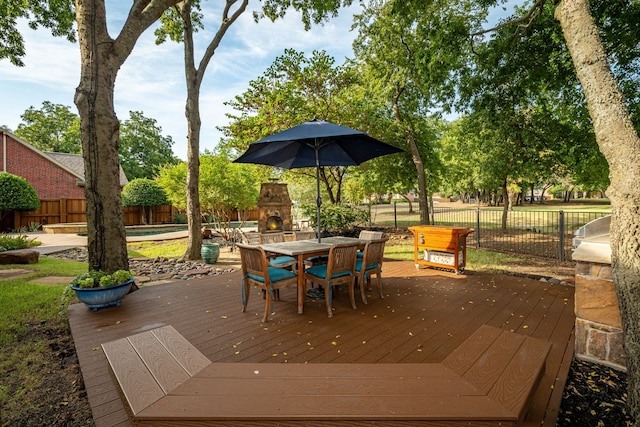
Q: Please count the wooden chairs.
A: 6